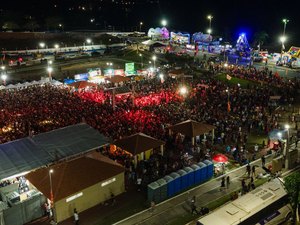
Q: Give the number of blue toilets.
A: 7